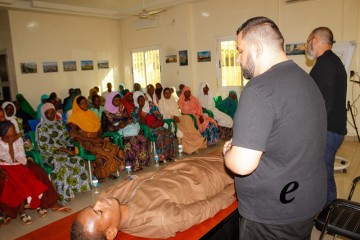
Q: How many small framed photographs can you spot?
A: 9